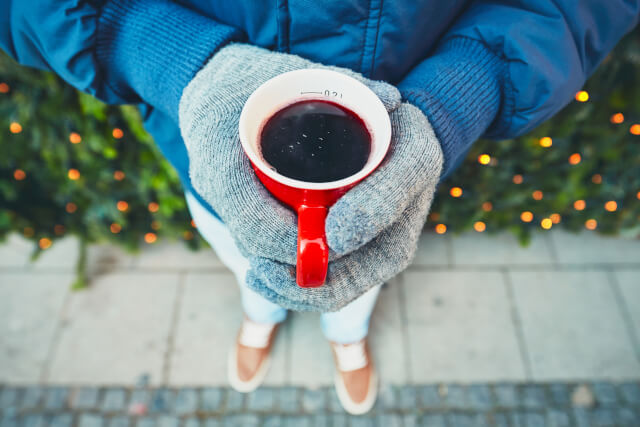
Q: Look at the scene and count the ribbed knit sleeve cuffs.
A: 2